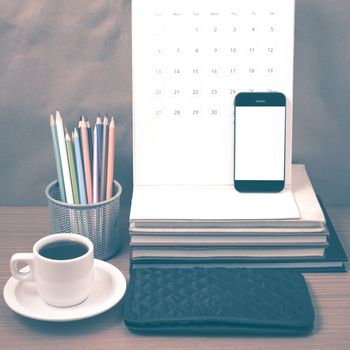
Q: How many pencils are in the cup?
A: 12